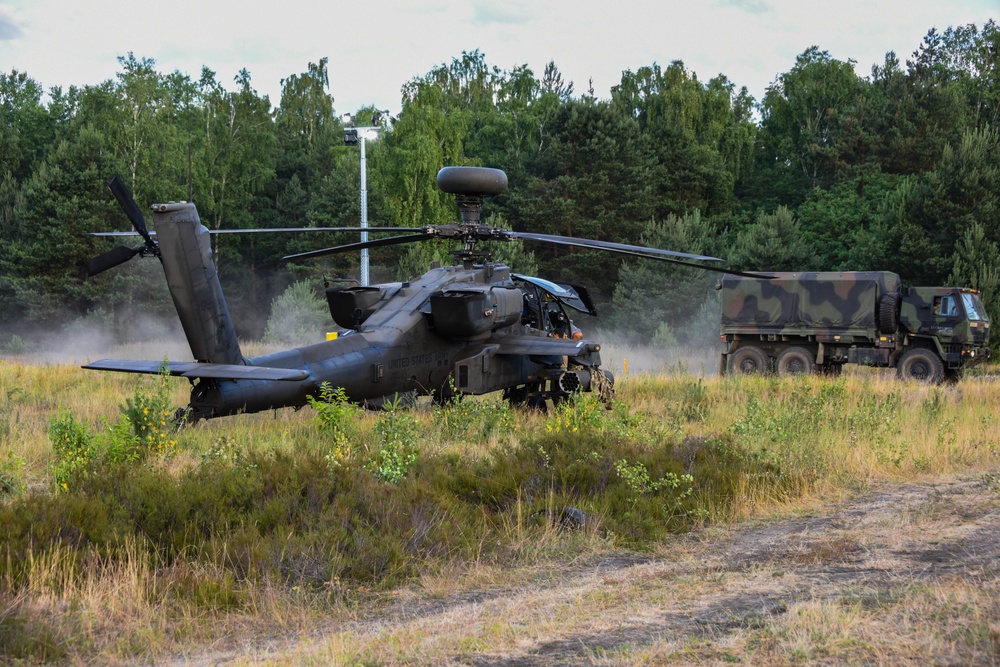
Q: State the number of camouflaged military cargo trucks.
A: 1